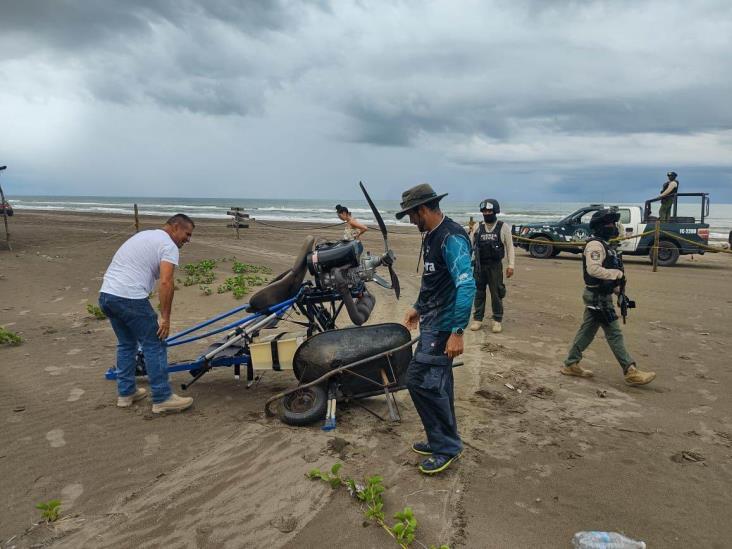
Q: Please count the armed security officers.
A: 3